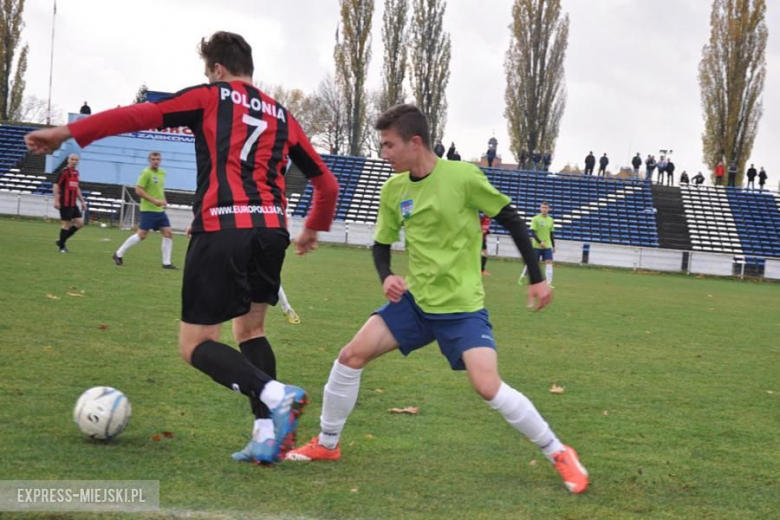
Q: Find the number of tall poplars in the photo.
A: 6